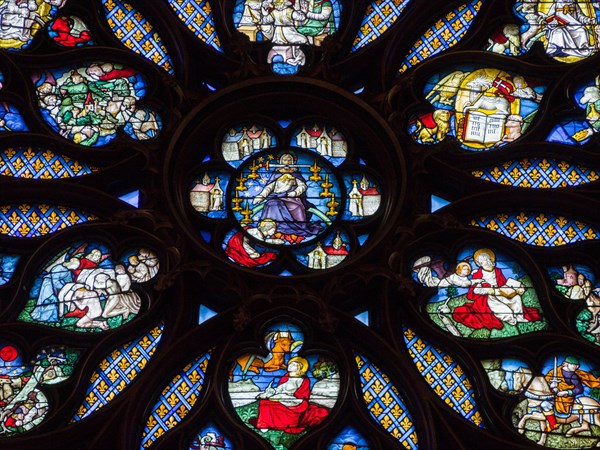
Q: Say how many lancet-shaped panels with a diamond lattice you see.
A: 12